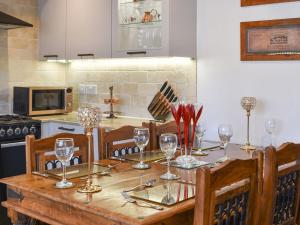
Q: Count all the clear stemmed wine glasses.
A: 6